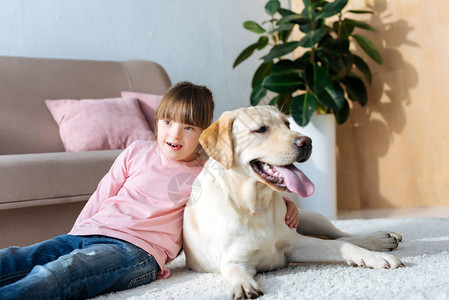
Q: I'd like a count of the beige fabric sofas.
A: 1